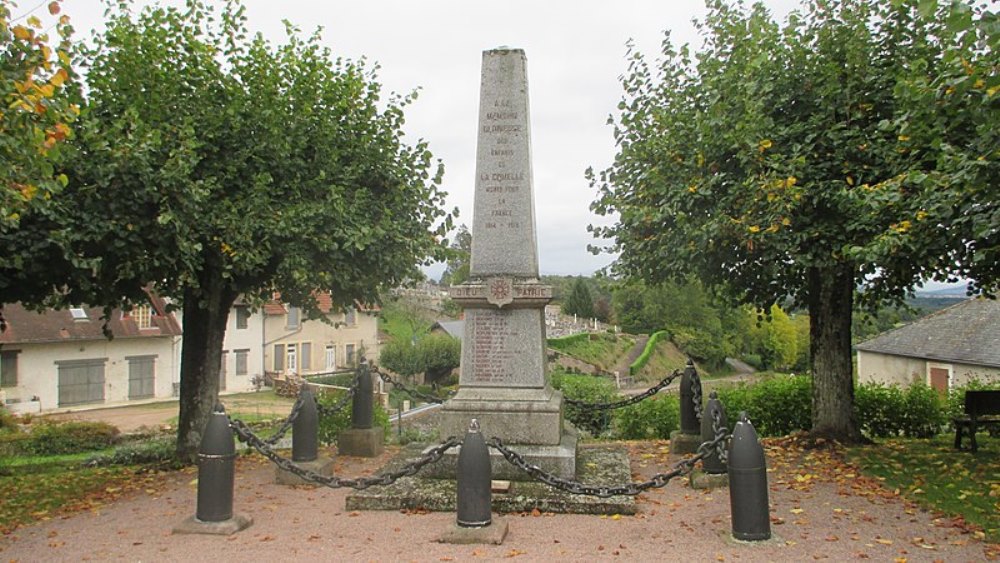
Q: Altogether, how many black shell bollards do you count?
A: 7